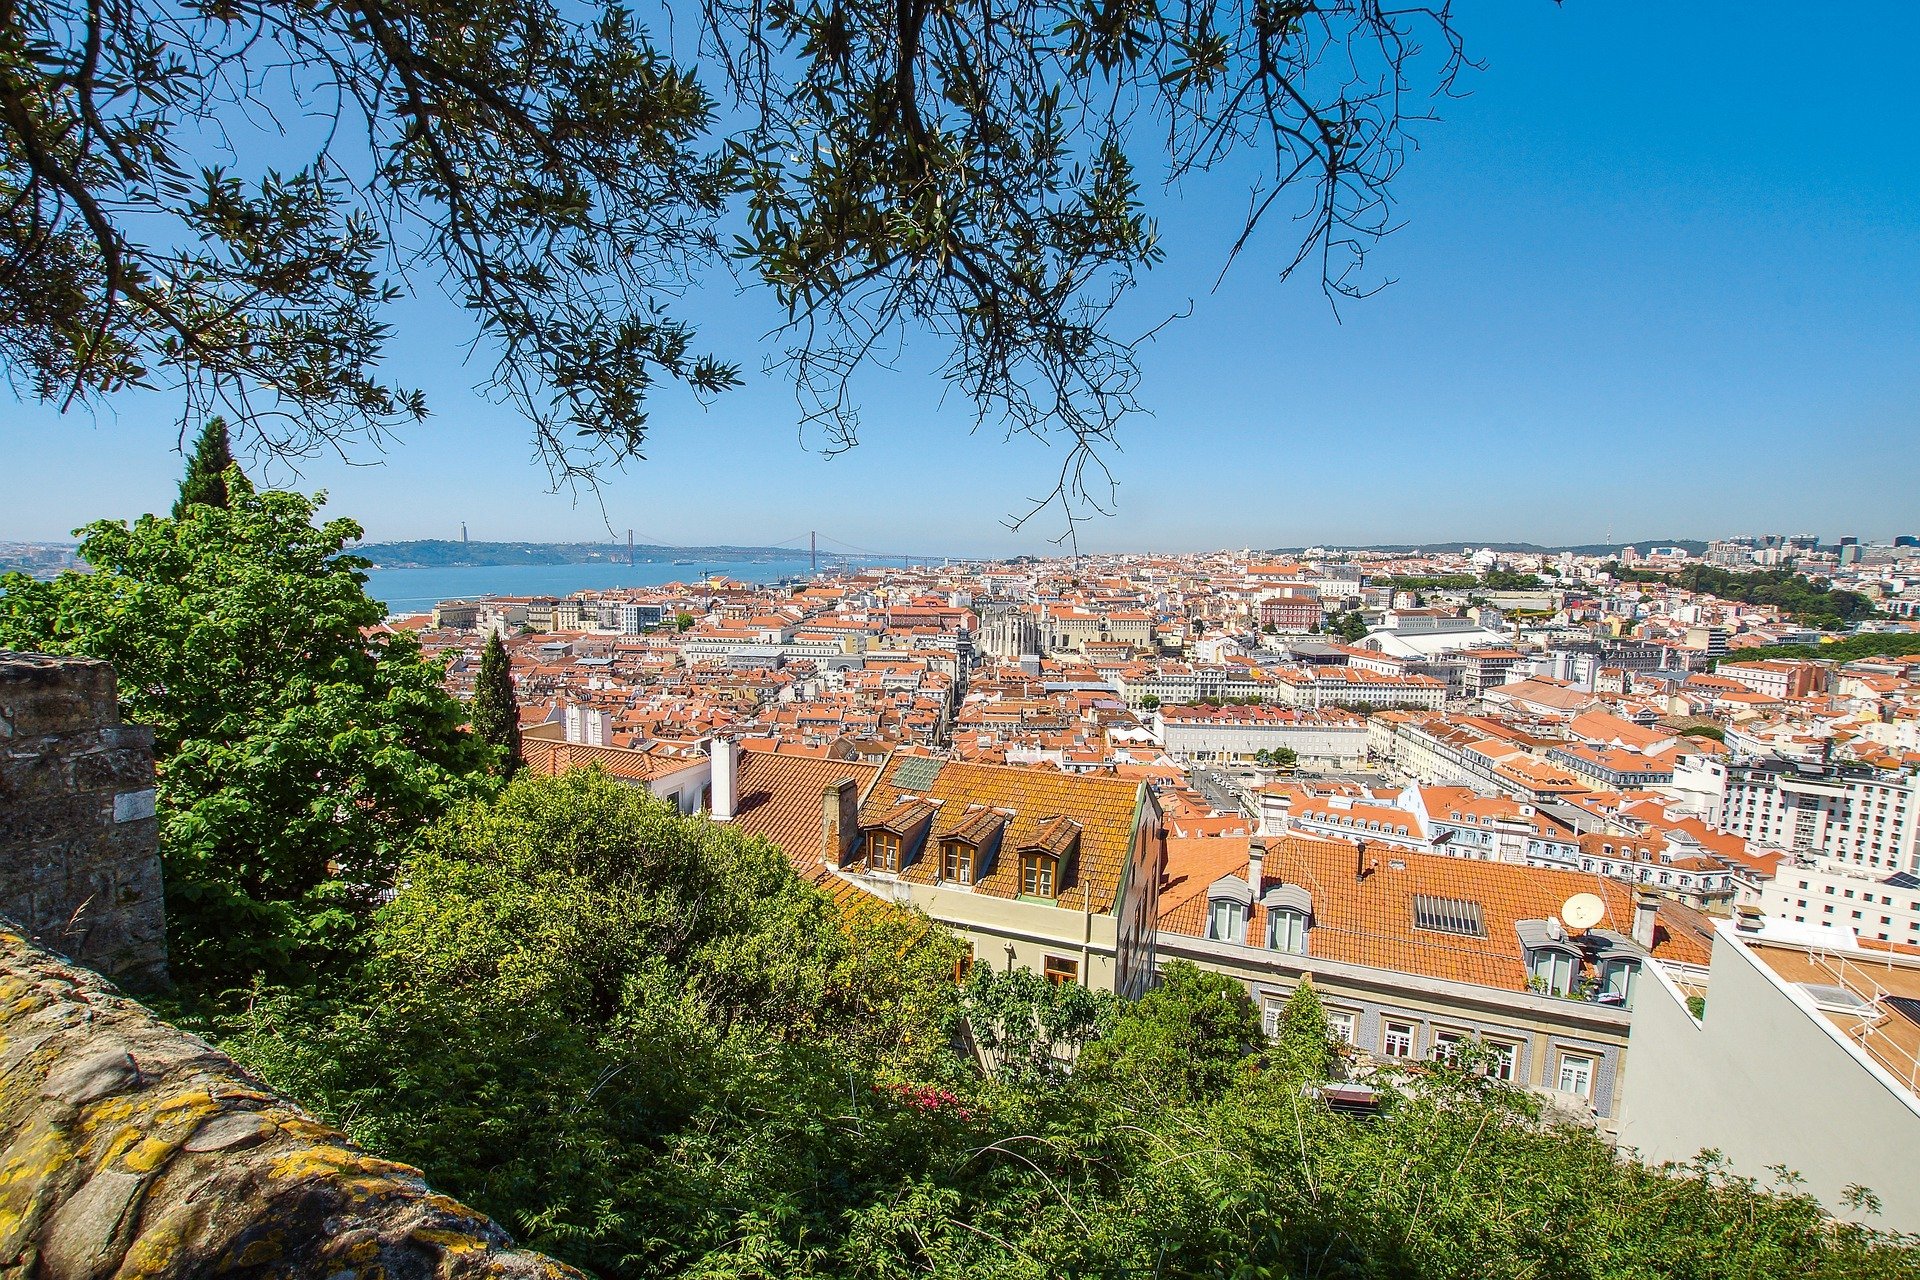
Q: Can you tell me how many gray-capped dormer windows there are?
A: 4